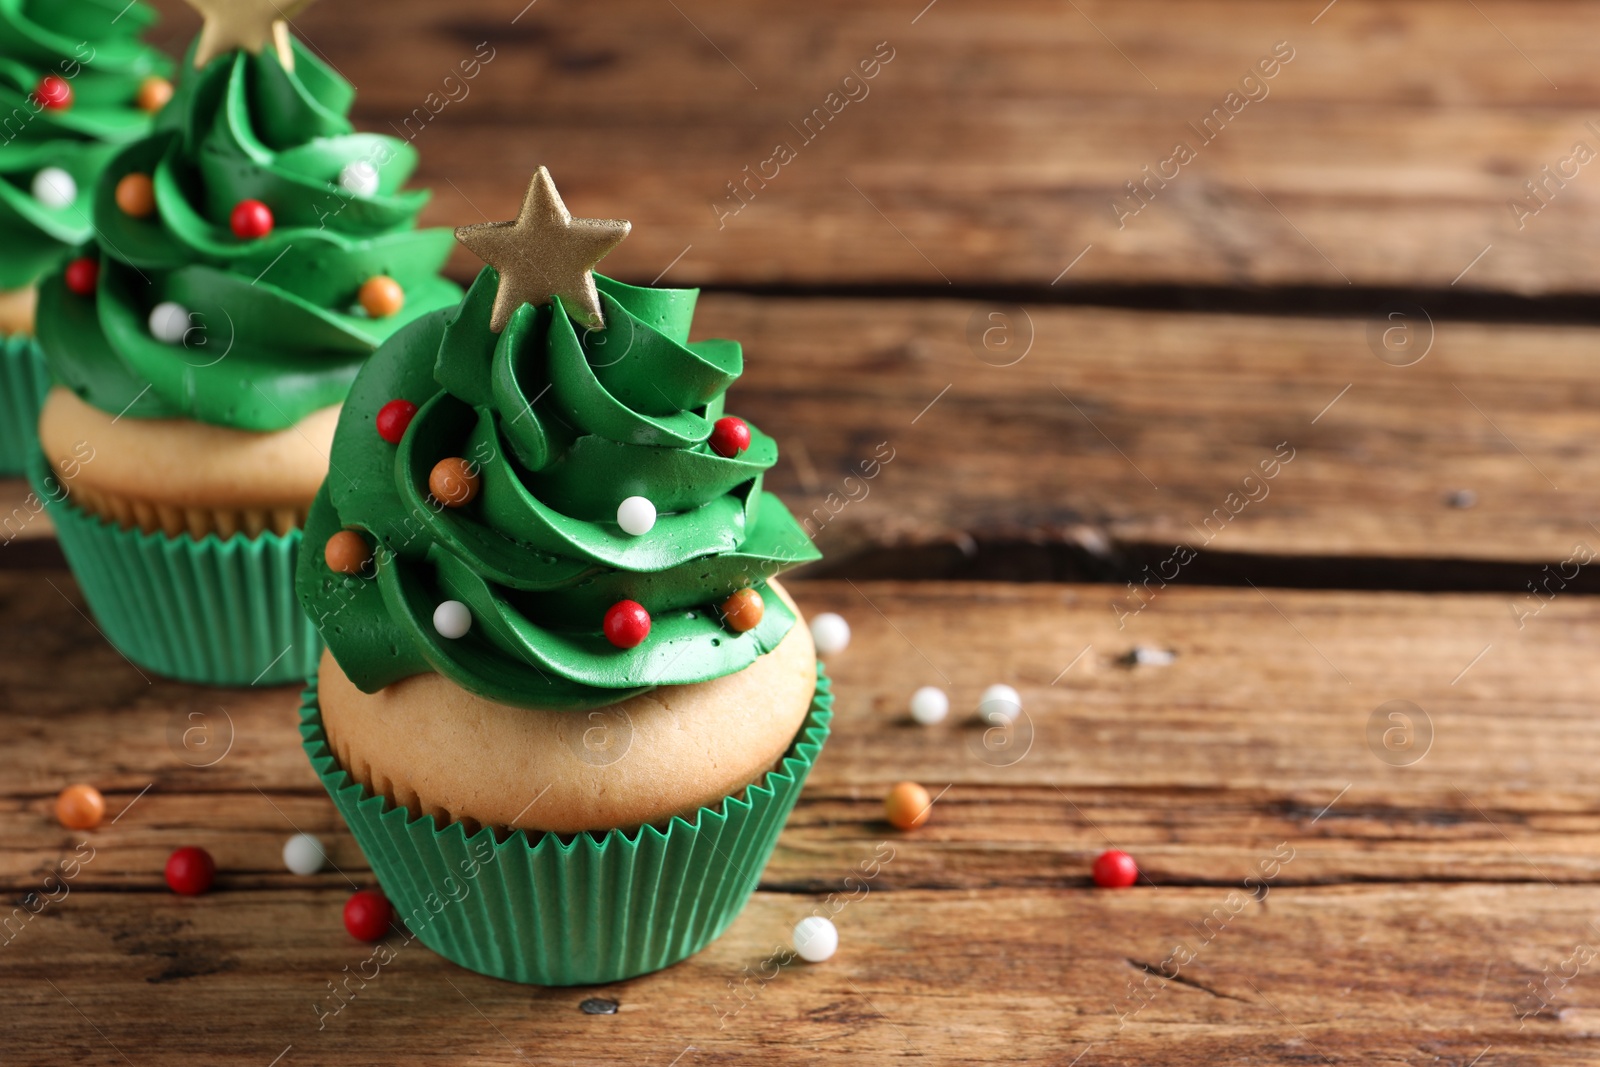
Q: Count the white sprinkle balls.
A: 10